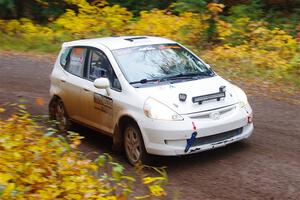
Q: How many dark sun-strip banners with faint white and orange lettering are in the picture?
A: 1